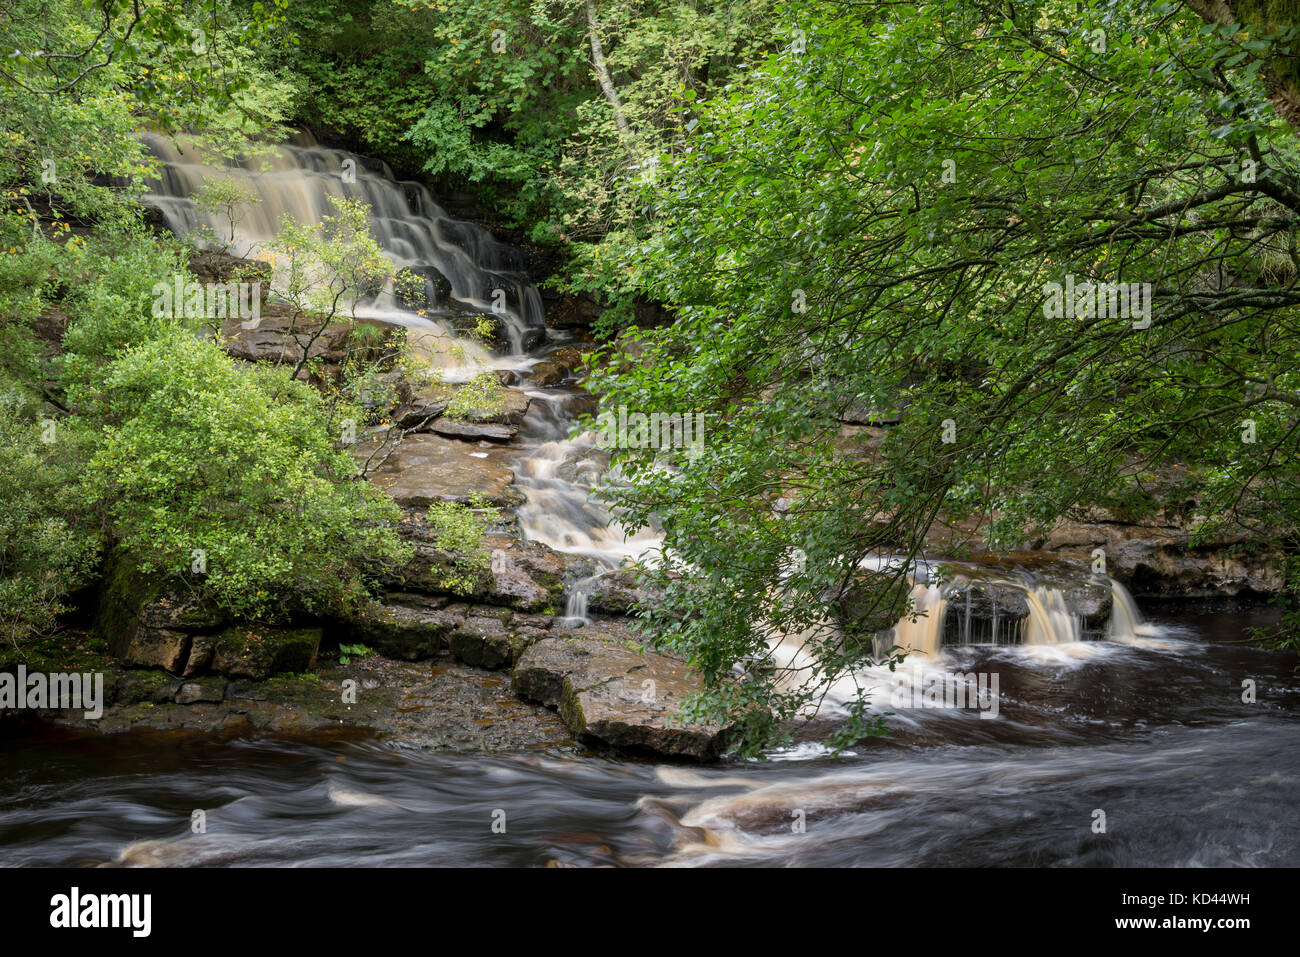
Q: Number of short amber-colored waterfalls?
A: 3